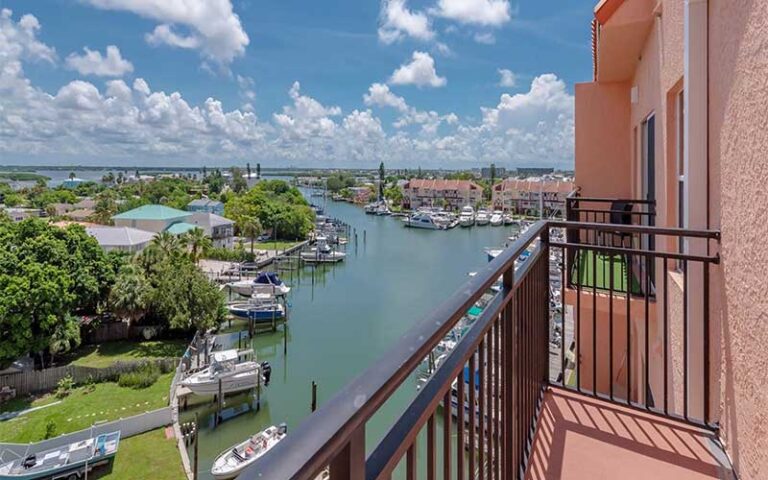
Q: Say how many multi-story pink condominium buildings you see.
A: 2